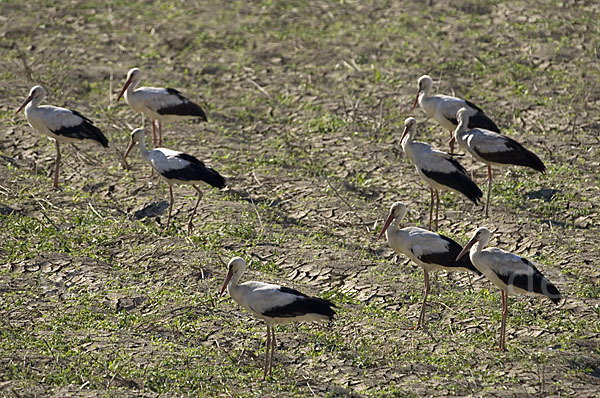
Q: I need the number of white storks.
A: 9